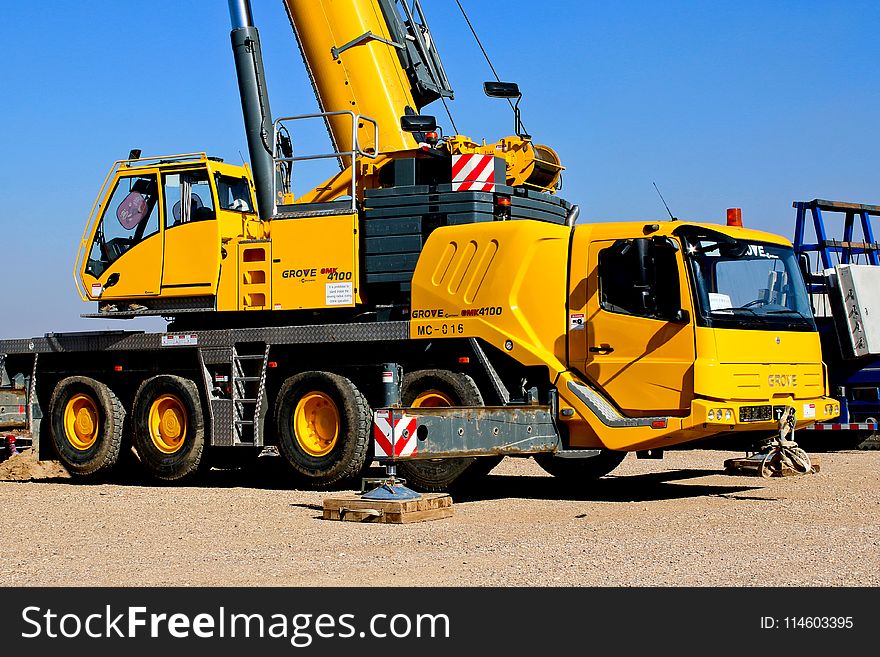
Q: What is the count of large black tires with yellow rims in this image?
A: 4